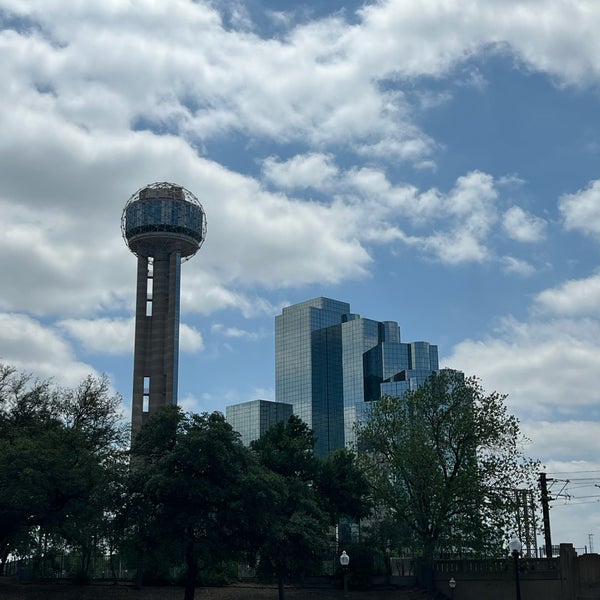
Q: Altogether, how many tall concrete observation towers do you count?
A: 1